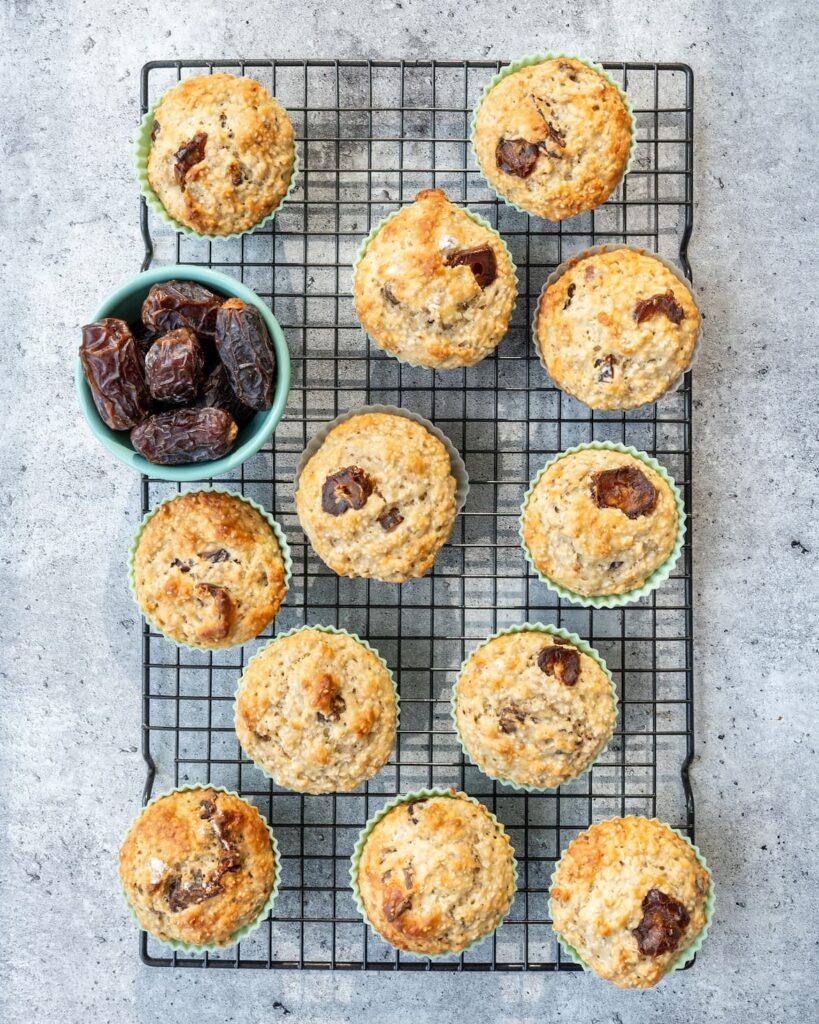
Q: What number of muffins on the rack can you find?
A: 12